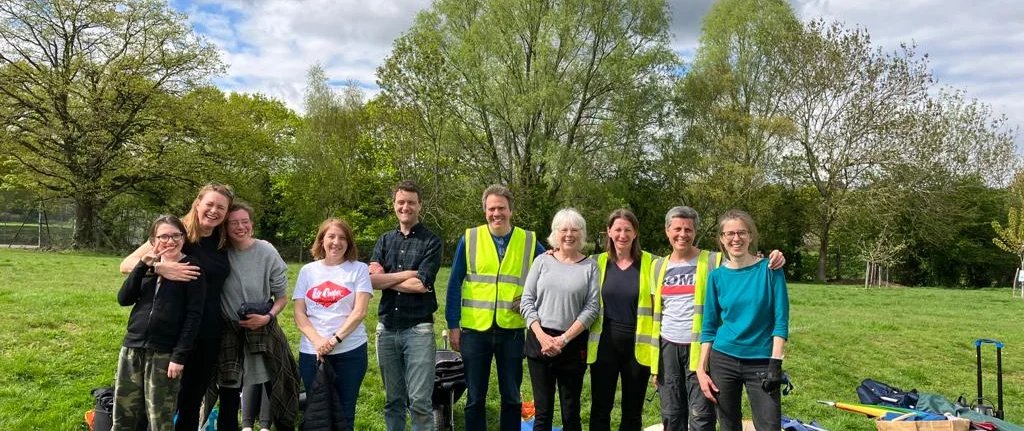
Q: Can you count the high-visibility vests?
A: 3